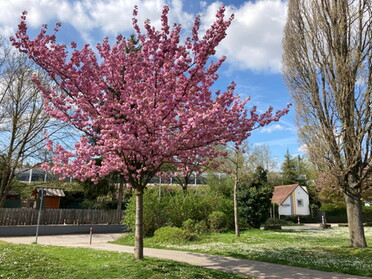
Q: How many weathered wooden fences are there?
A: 1